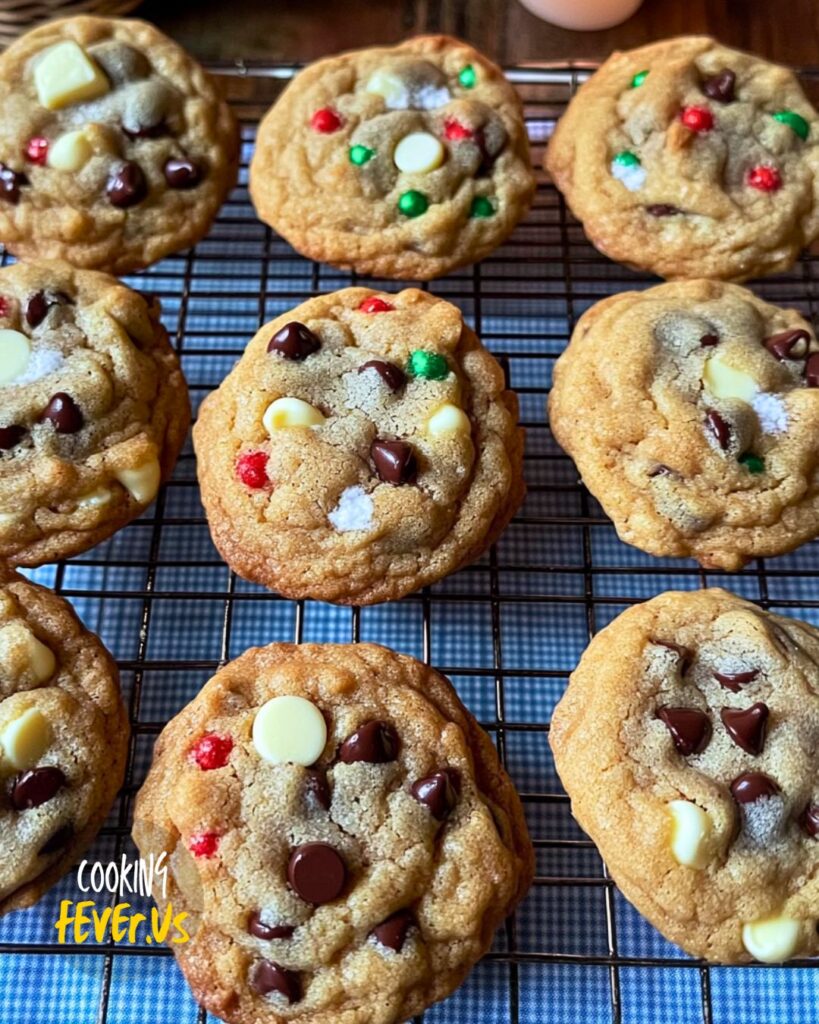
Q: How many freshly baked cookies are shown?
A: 9